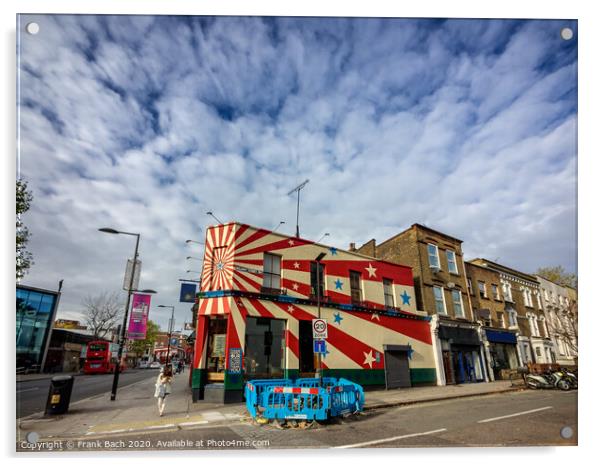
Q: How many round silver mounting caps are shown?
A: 4